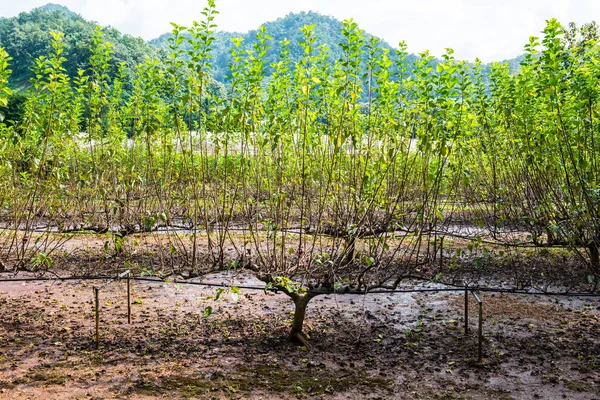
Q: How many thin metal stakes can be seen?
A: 4